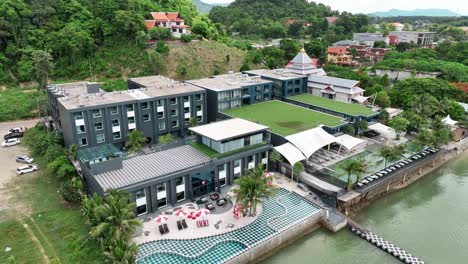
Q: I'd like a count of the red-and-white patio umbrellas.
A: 4